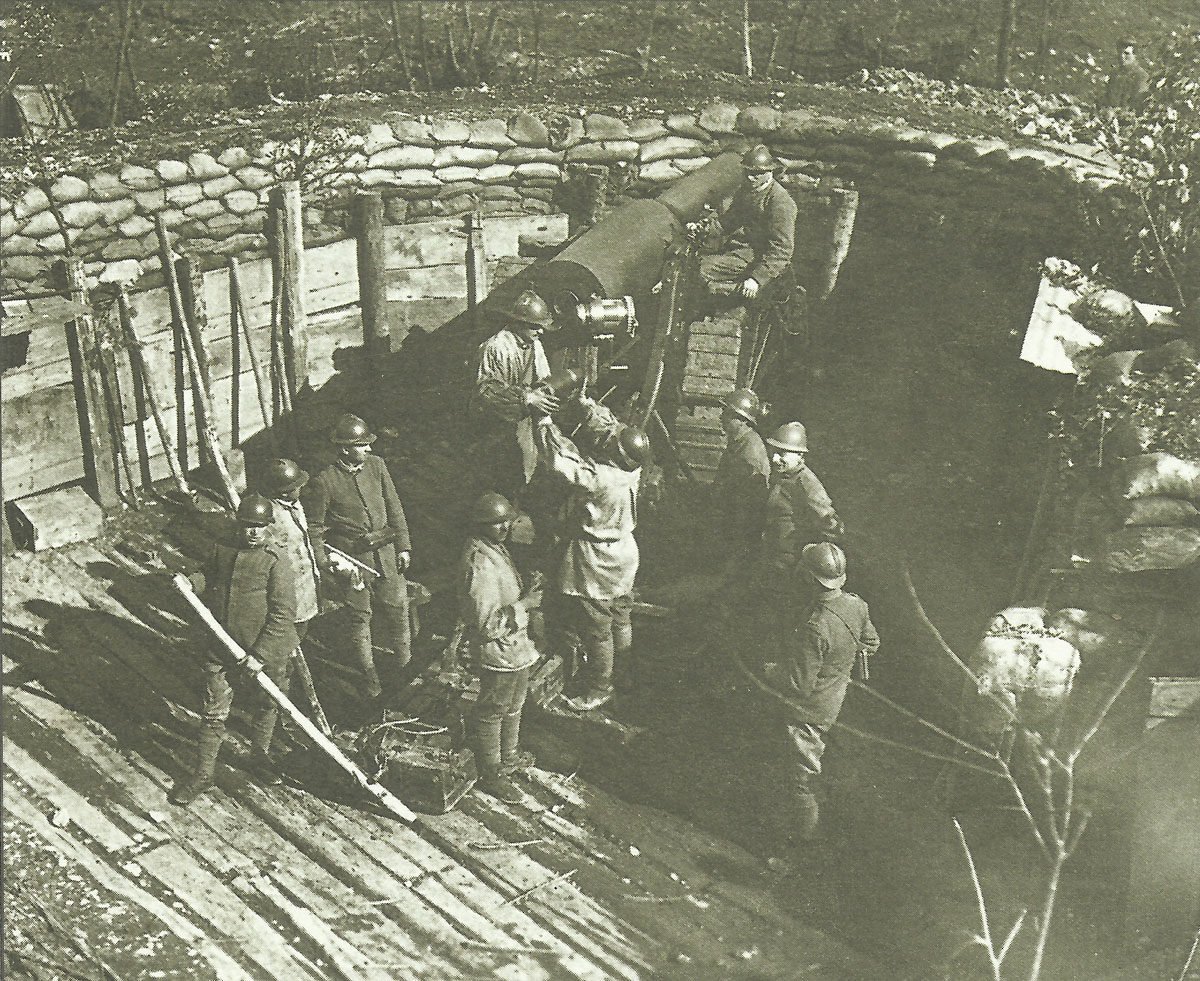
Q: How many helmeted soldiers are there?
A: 10